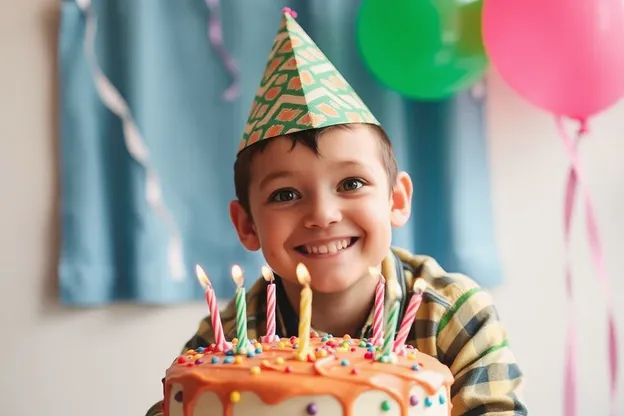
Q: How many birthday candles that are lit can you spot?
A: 7